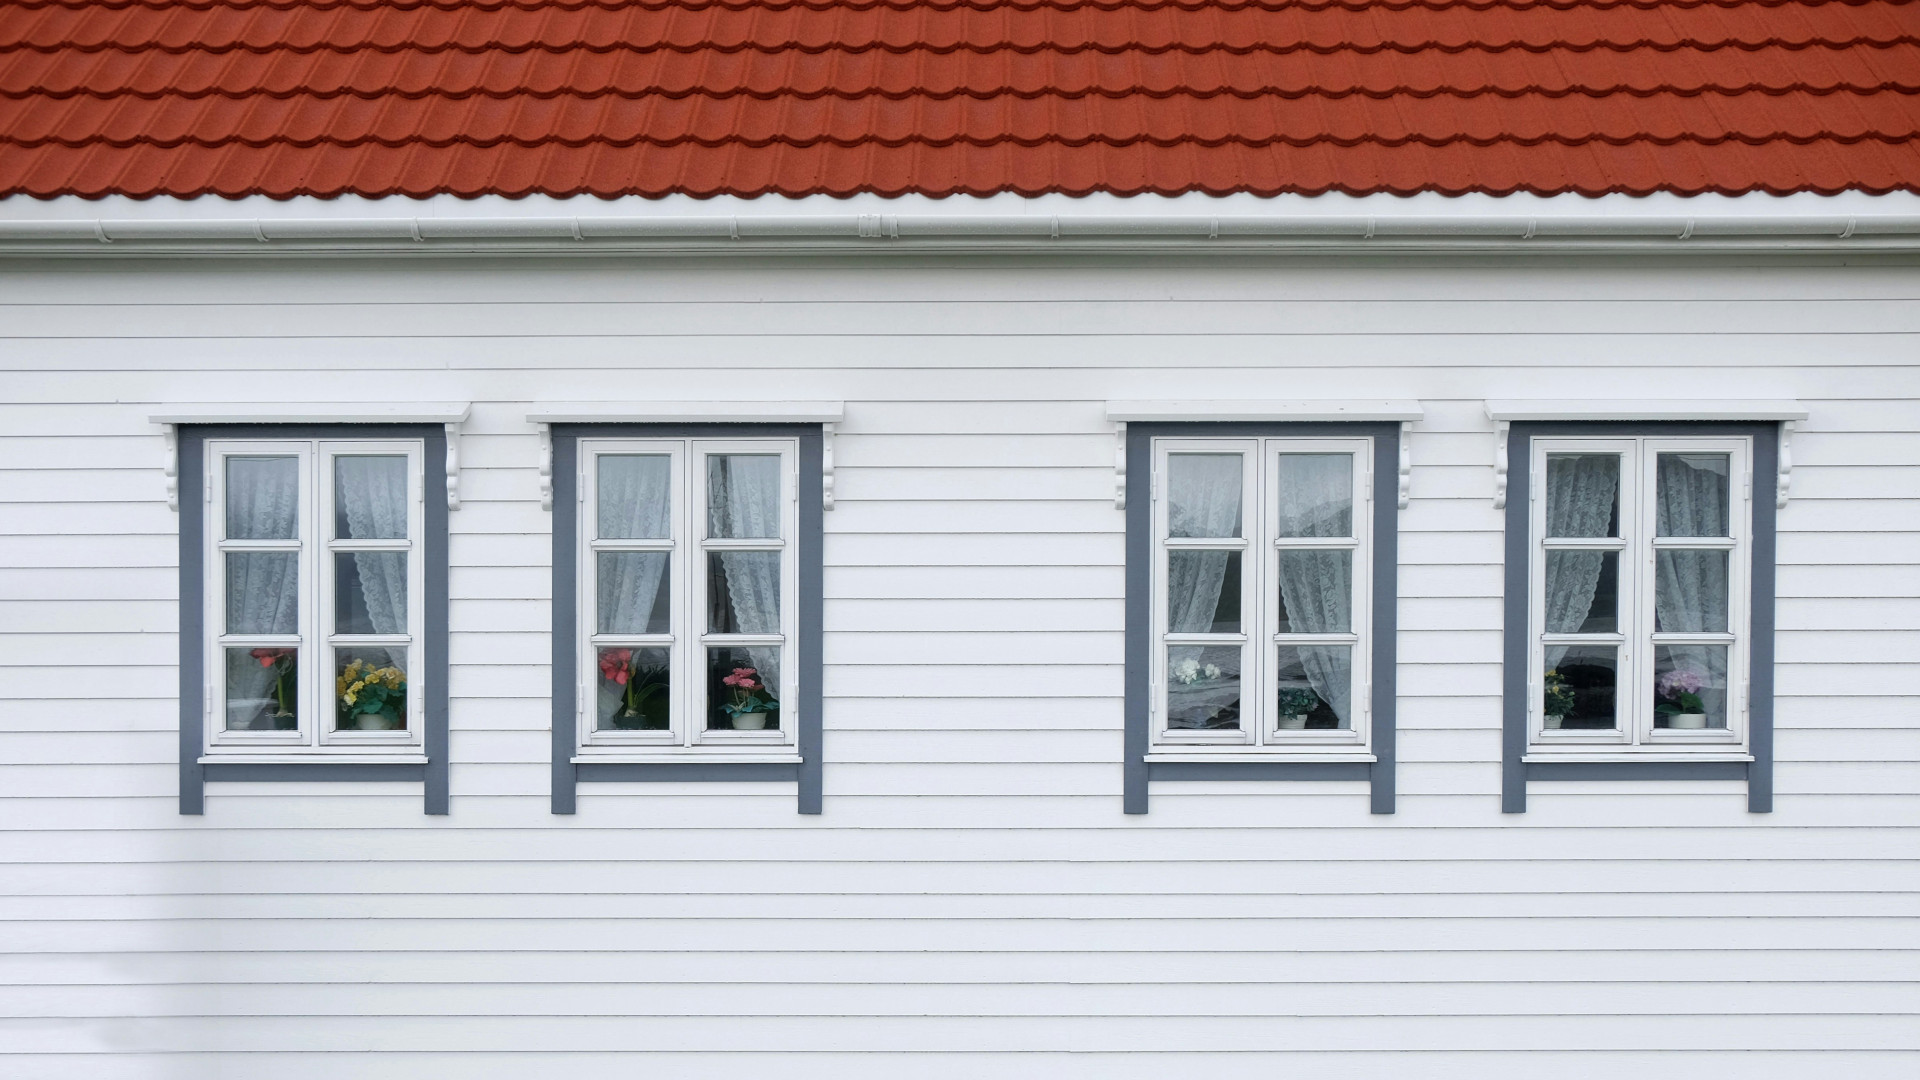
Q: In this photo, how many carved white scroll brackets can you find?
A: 8